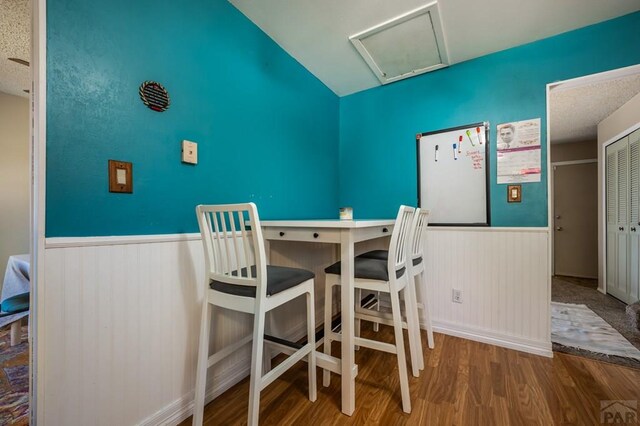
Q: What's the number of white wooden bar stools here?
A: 3